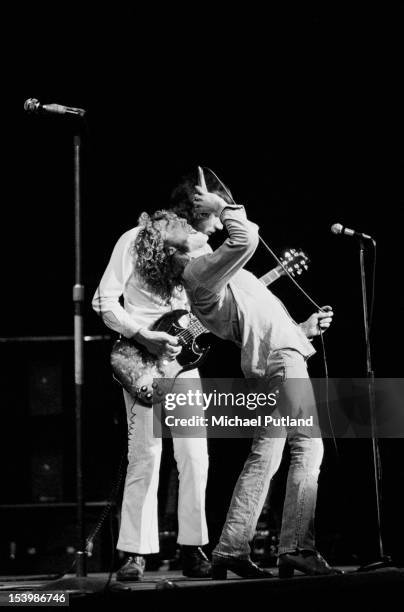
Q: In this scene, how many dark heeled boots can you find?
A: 2